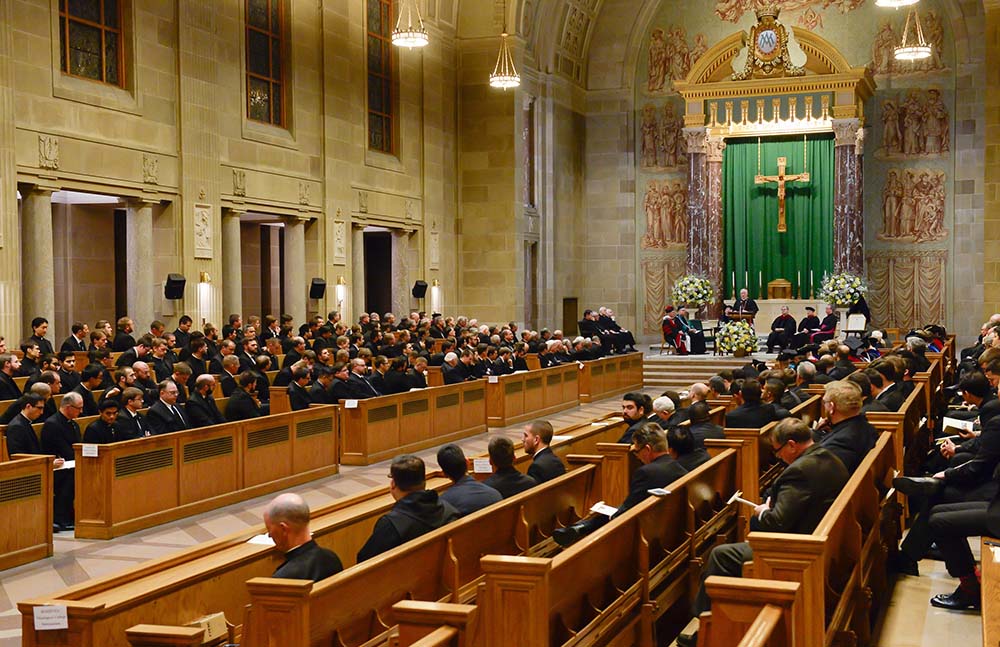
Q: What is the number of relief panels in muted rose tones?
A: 6